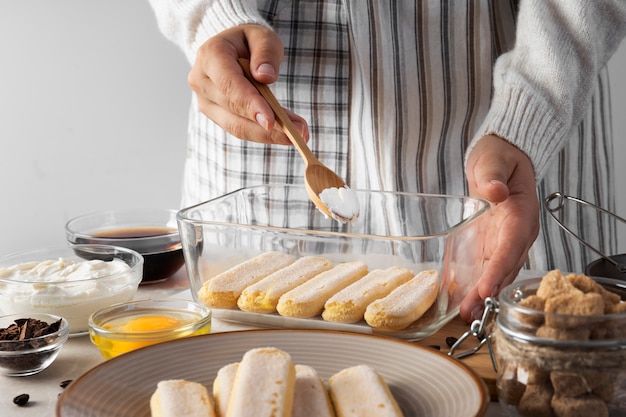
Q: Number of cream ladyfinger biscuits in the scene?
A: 10